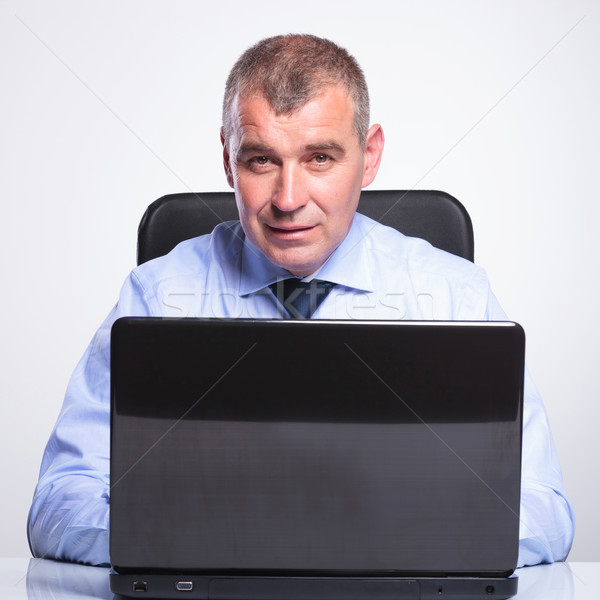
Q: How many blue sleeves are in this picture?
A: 2